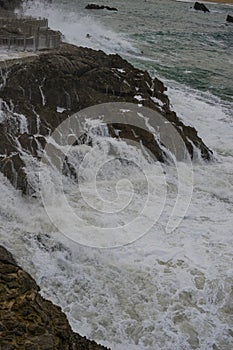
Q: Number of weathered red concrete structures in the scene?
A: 0